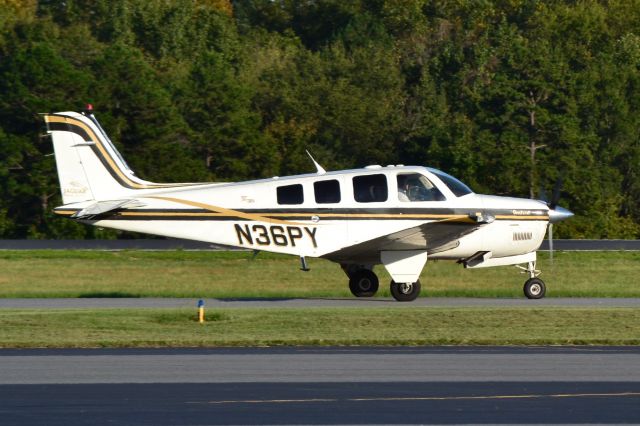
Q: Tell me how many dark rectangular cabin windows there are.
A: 3